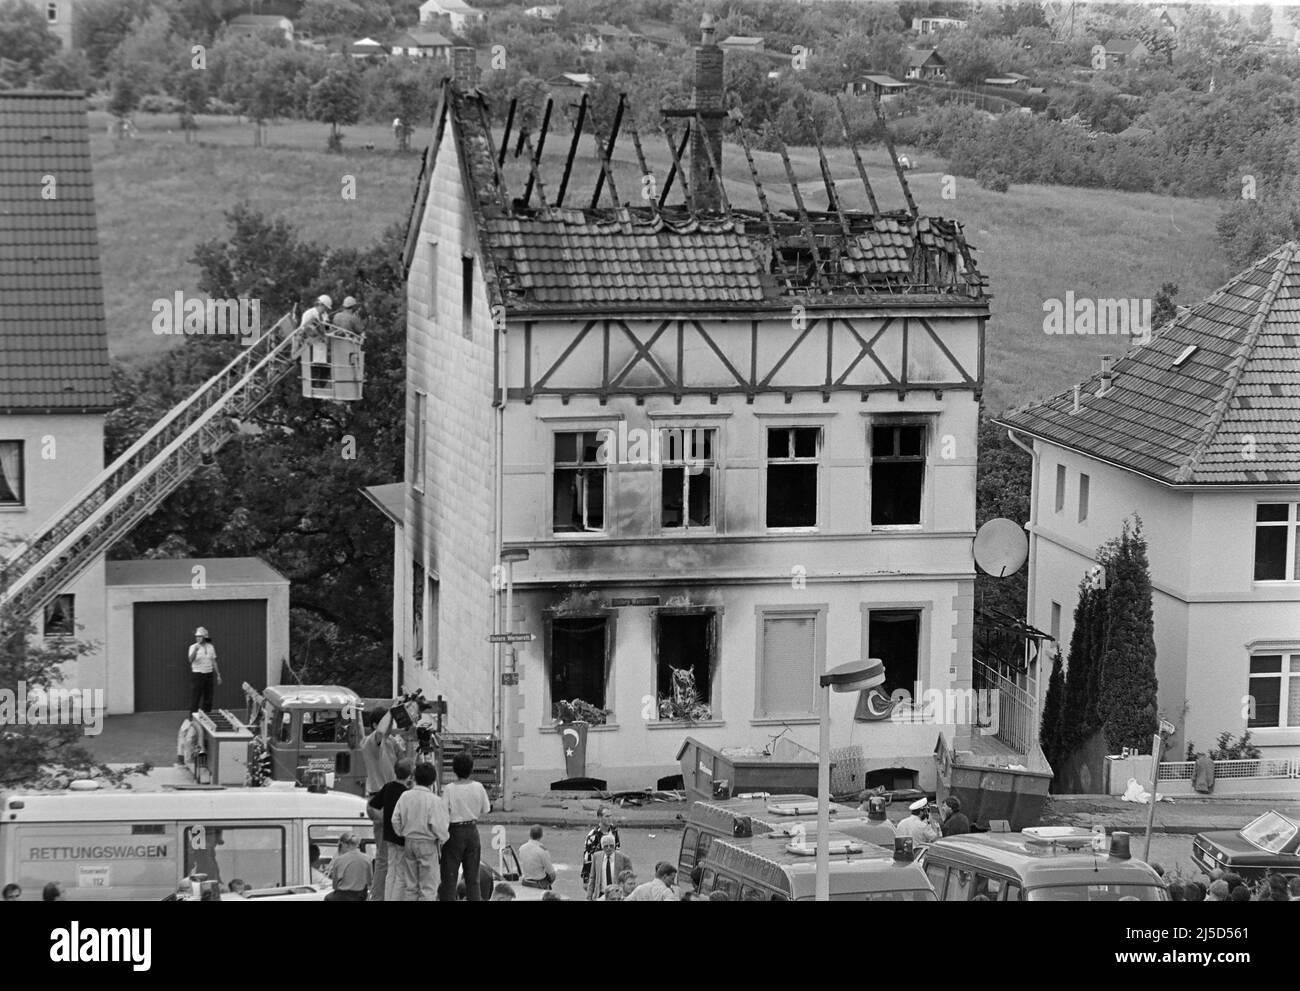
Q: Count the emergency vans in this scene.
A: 4